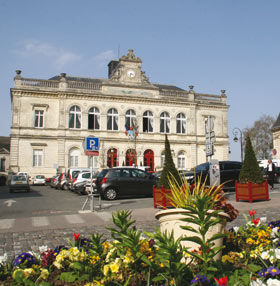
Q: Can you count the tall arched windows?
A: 7